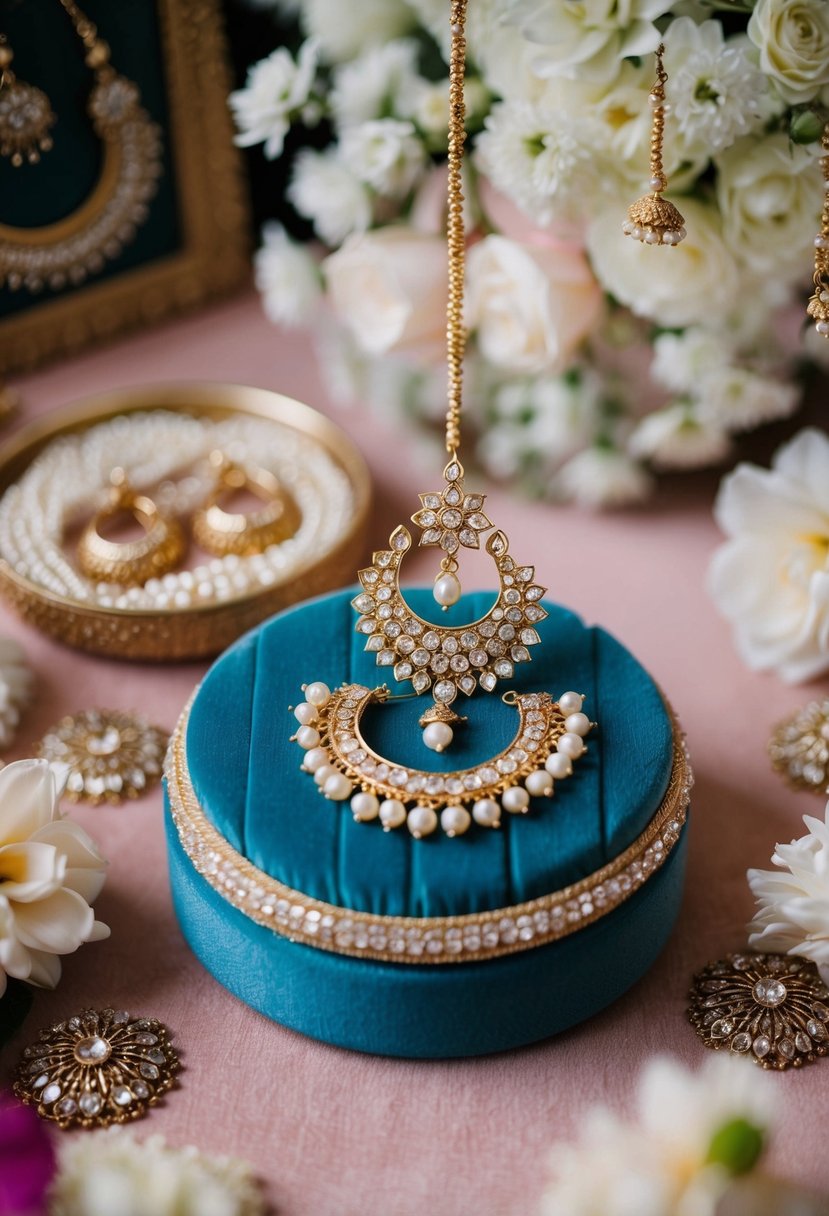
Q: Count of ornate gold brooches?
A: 4